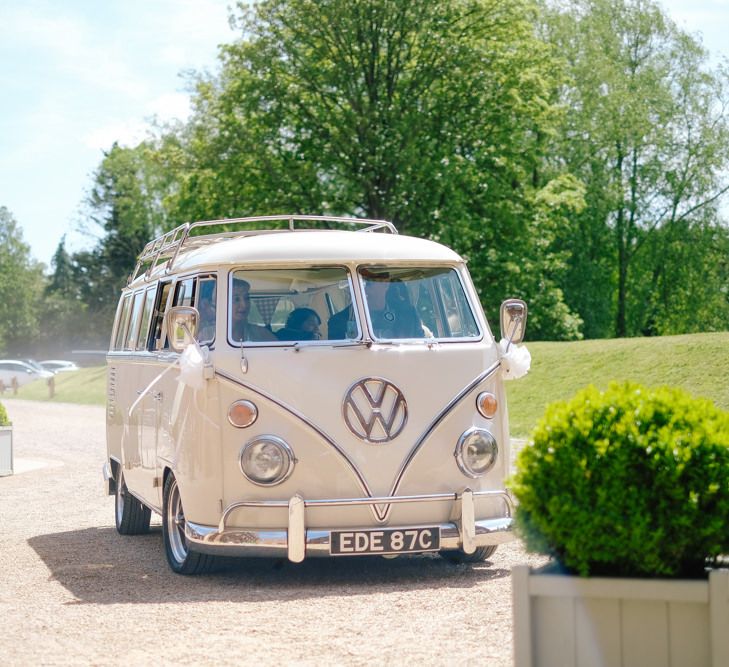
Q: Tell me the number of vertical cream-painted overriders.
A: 2